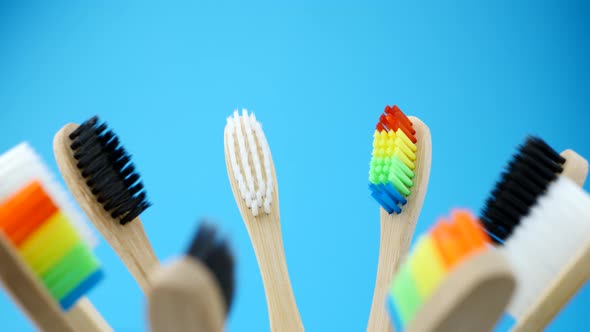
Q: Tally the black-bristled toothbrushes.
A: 3